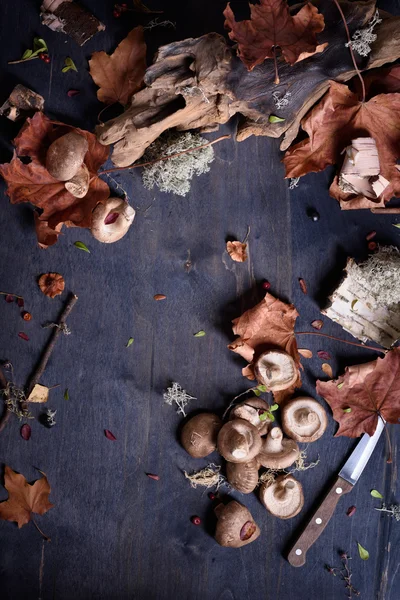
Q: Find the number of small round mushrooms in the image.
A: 11